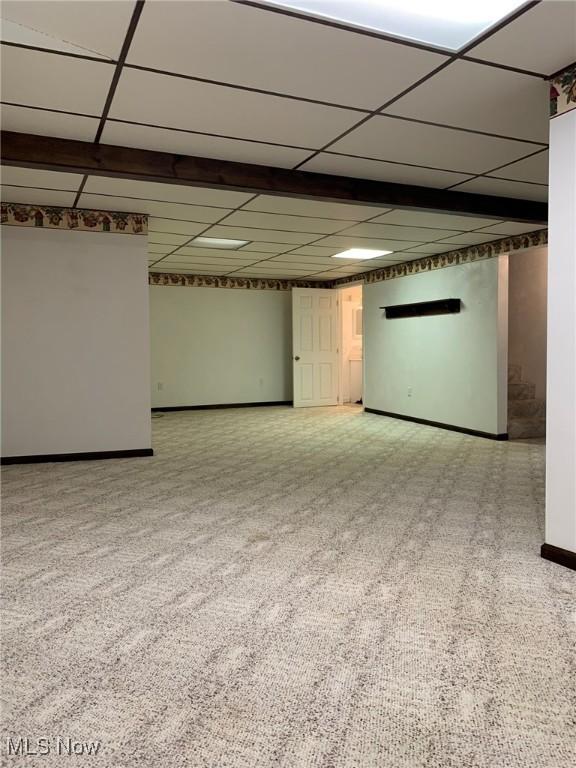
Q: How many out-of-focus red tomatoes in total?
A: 0